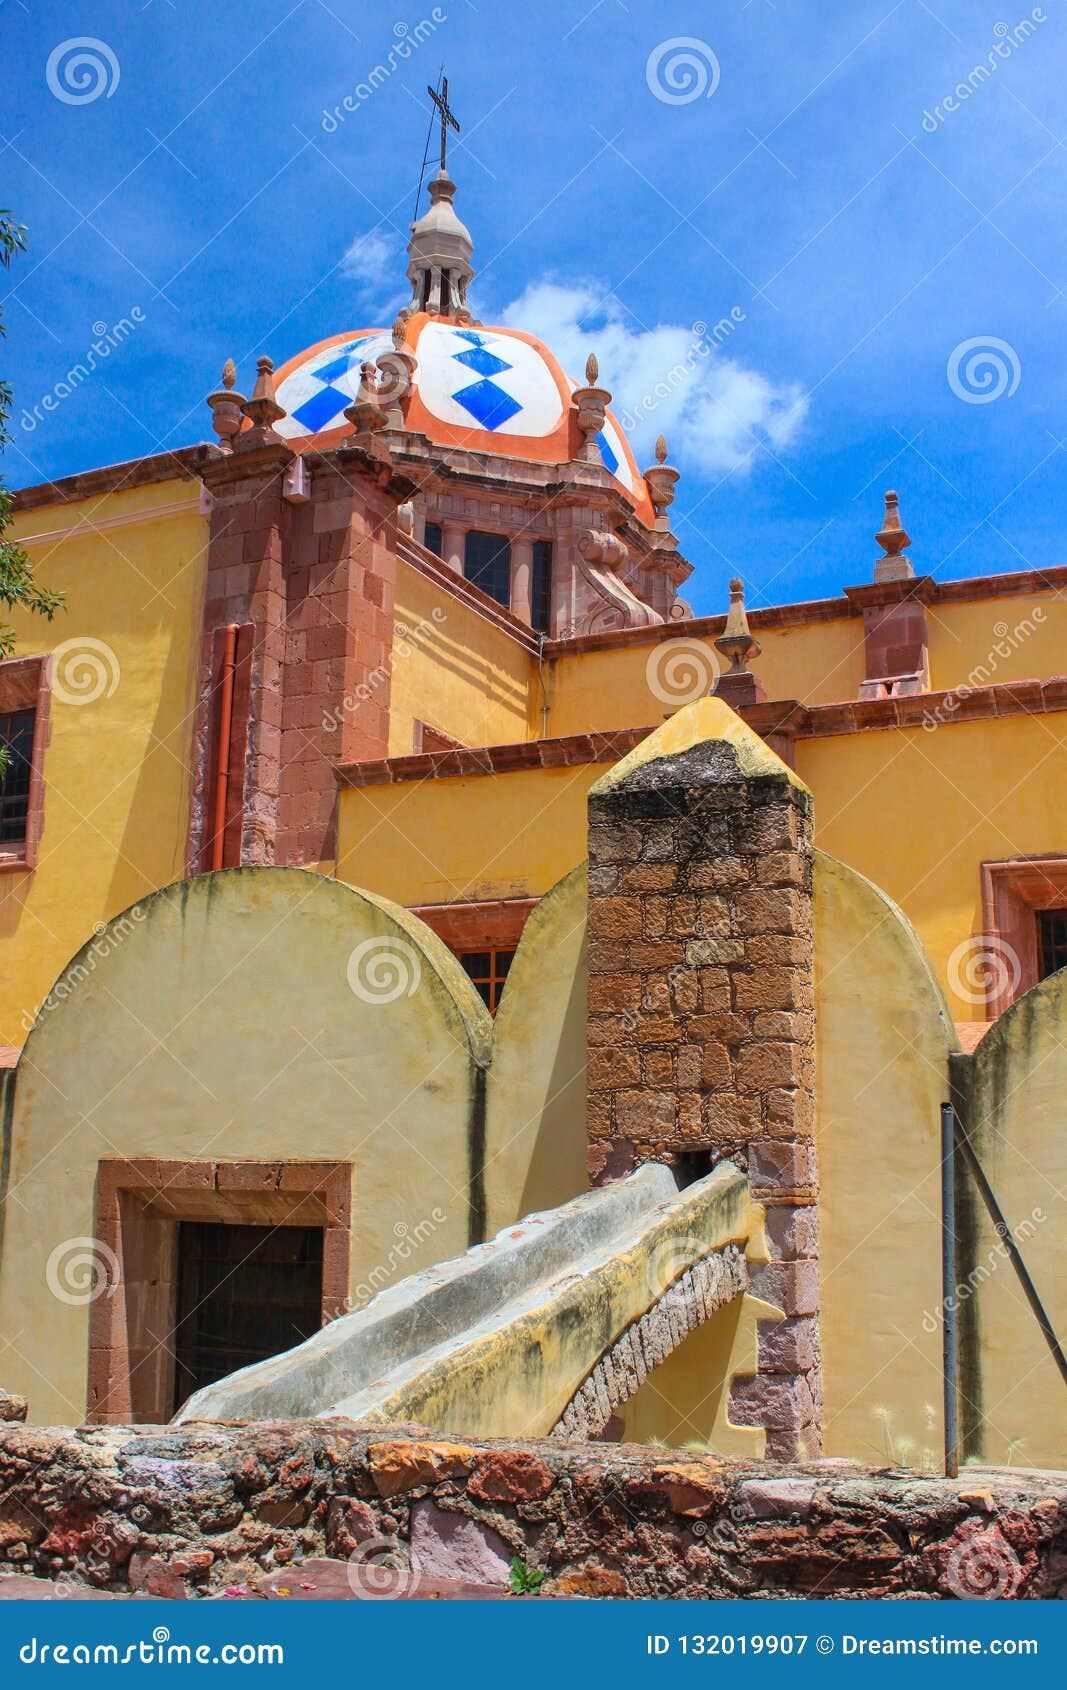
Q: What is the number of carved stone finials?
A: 8